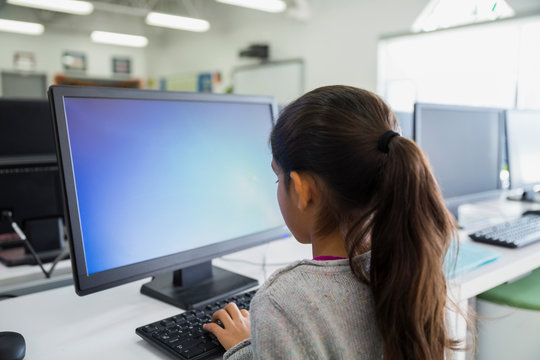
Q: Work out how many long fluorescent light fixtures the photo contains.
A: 5